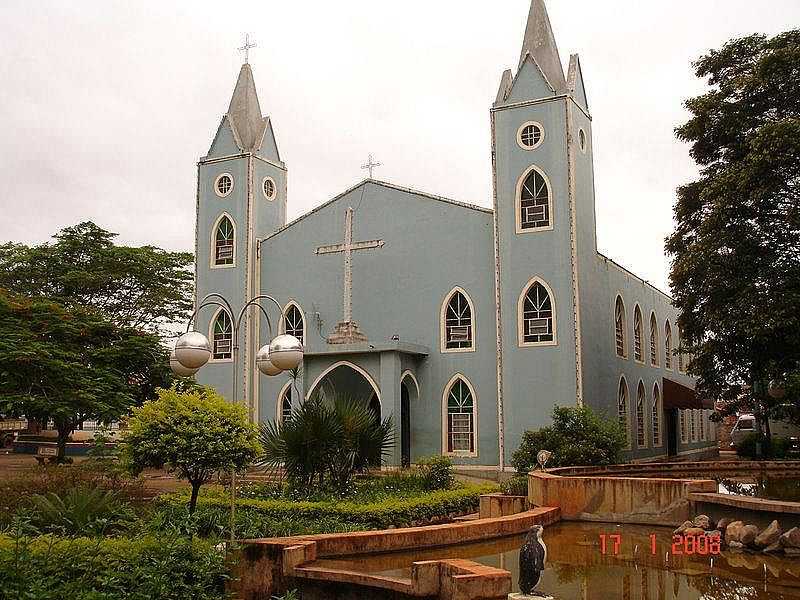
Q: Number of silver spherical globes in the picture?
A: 4